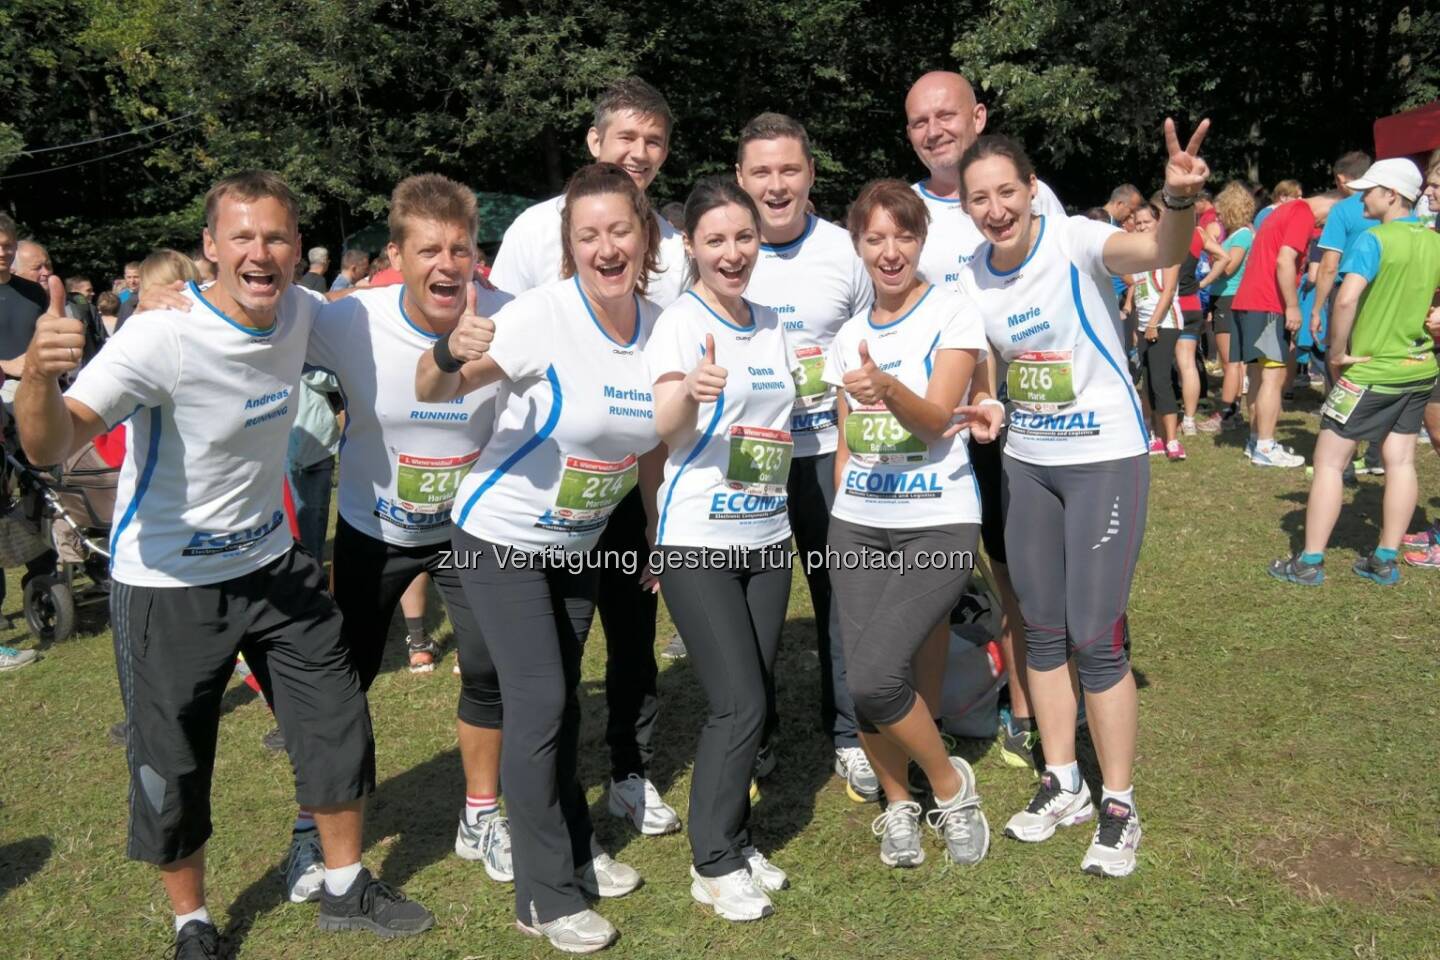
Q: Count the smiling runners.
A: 9